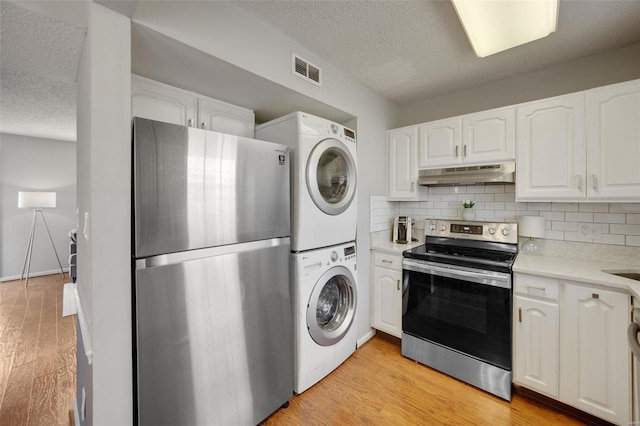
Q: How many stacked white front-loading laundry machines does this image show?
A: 2